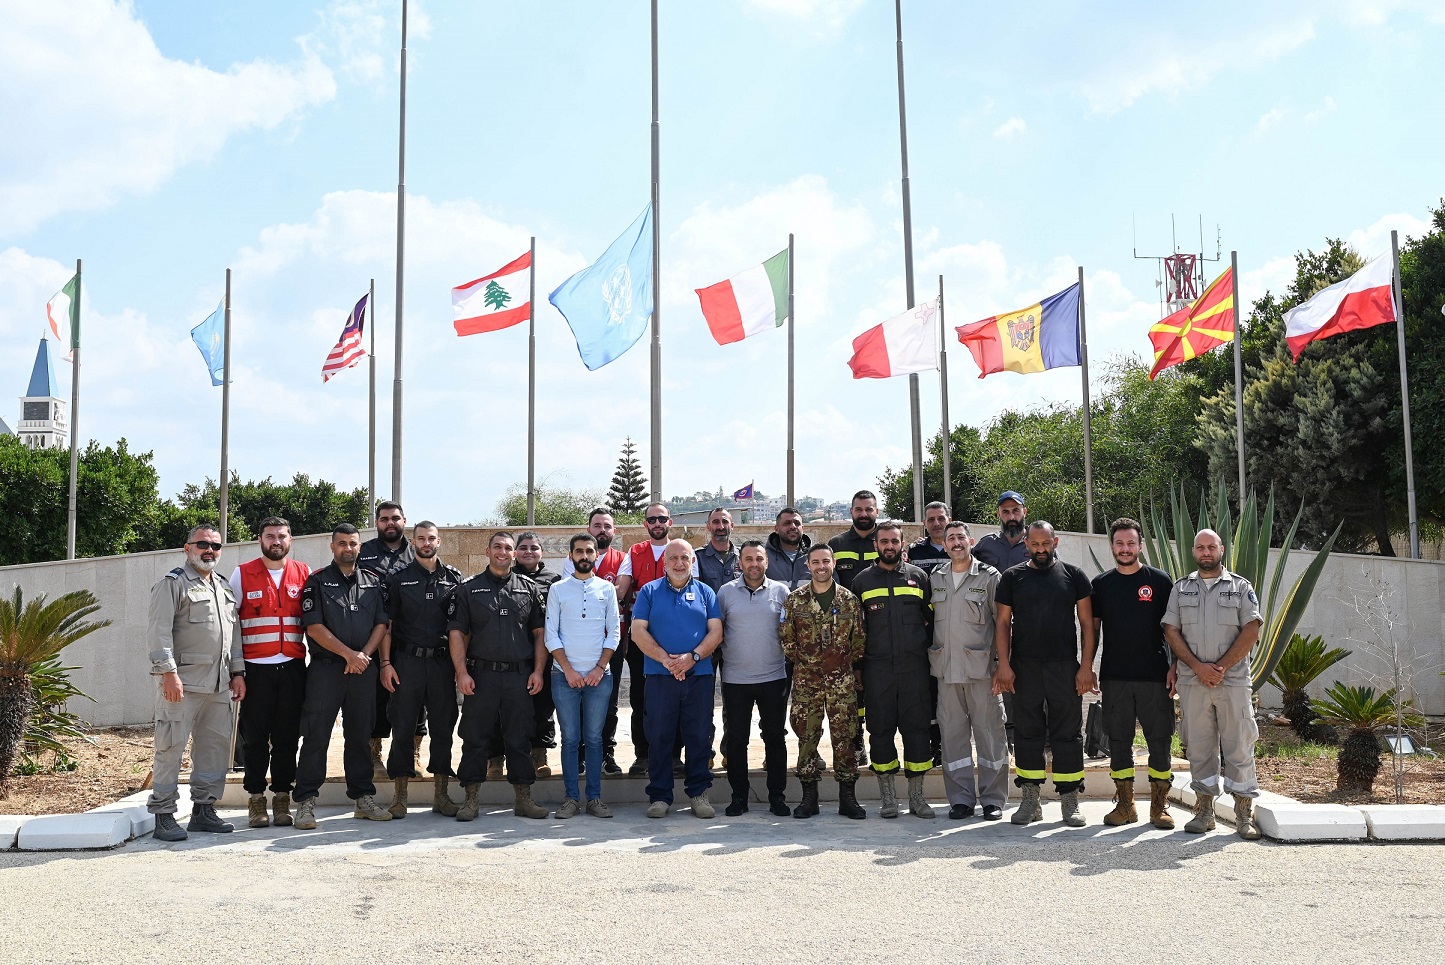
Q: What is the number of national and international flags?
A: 10